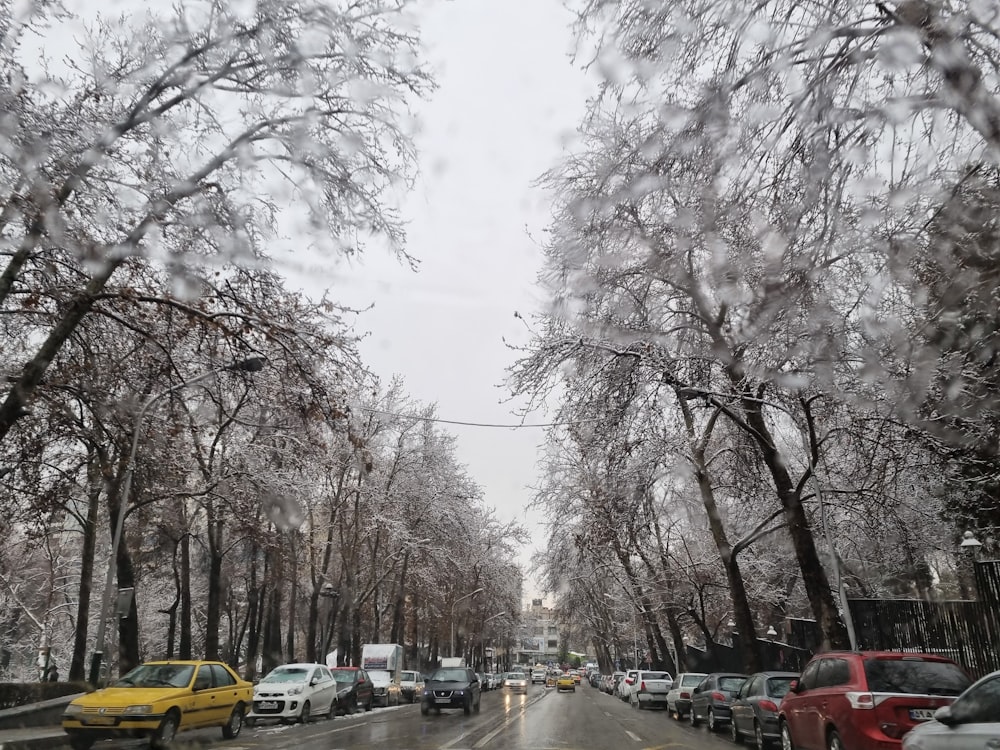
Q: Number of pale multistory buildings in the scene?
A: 1